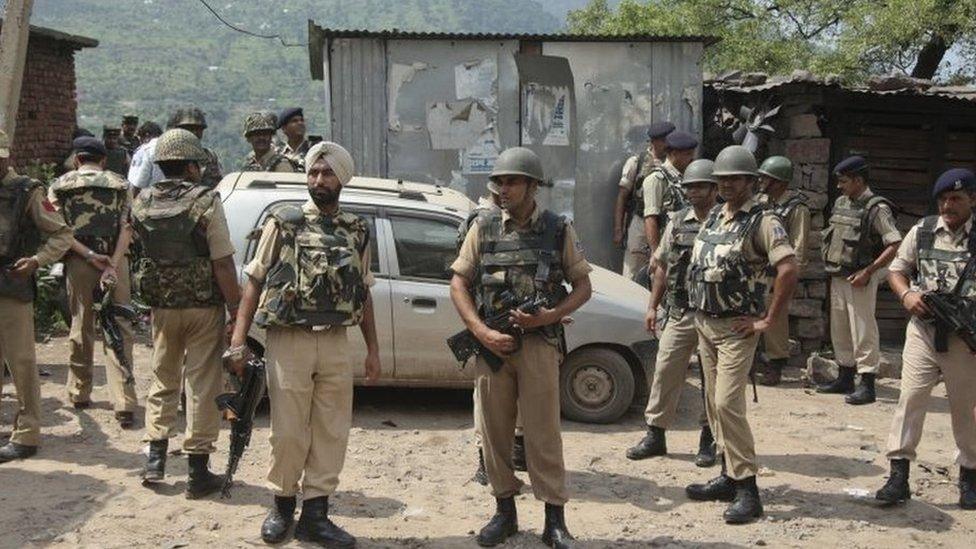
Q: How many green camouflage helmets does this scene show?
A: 3